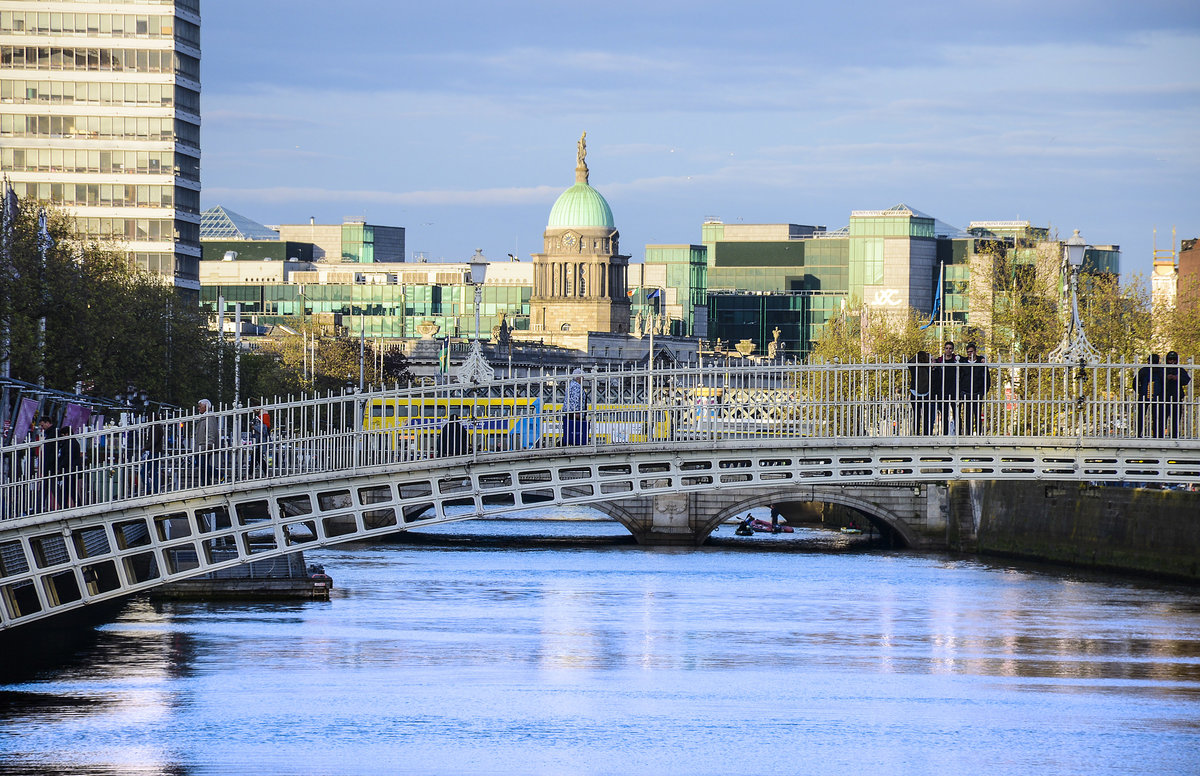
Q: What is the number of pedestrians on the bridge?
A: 12